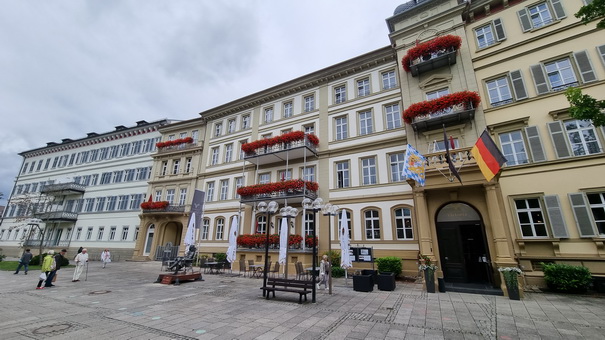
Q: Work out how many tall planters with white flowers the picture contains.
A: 2